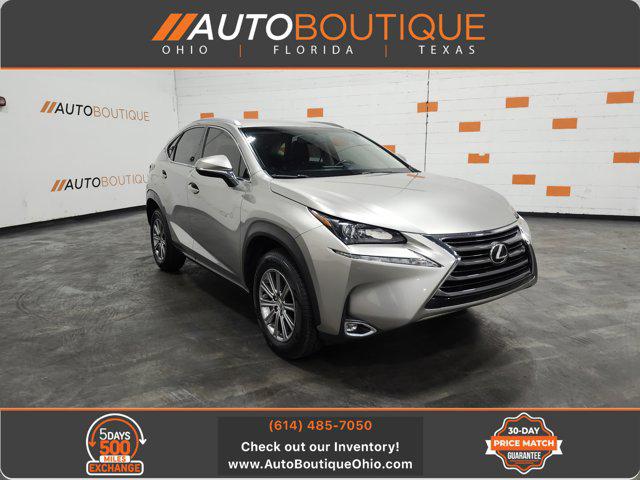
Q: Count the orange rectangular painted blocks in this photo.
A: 13